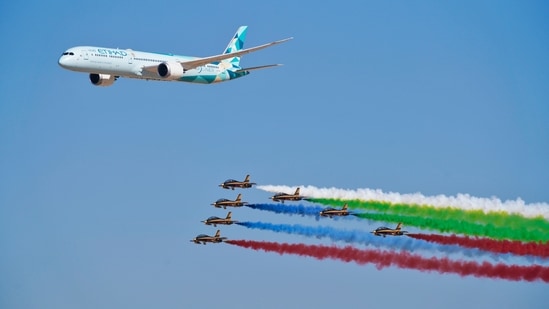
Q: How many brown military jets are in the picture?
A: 7